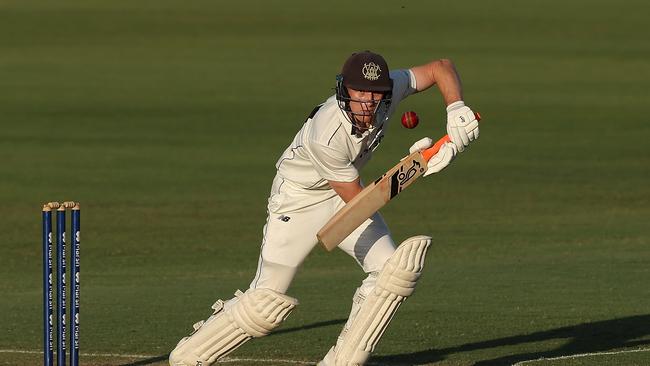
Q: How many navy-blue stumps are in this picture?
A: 3